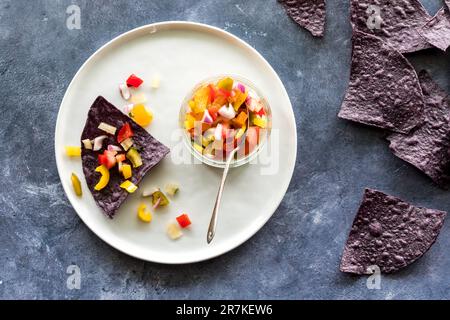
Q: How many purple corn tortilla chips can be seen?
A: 7